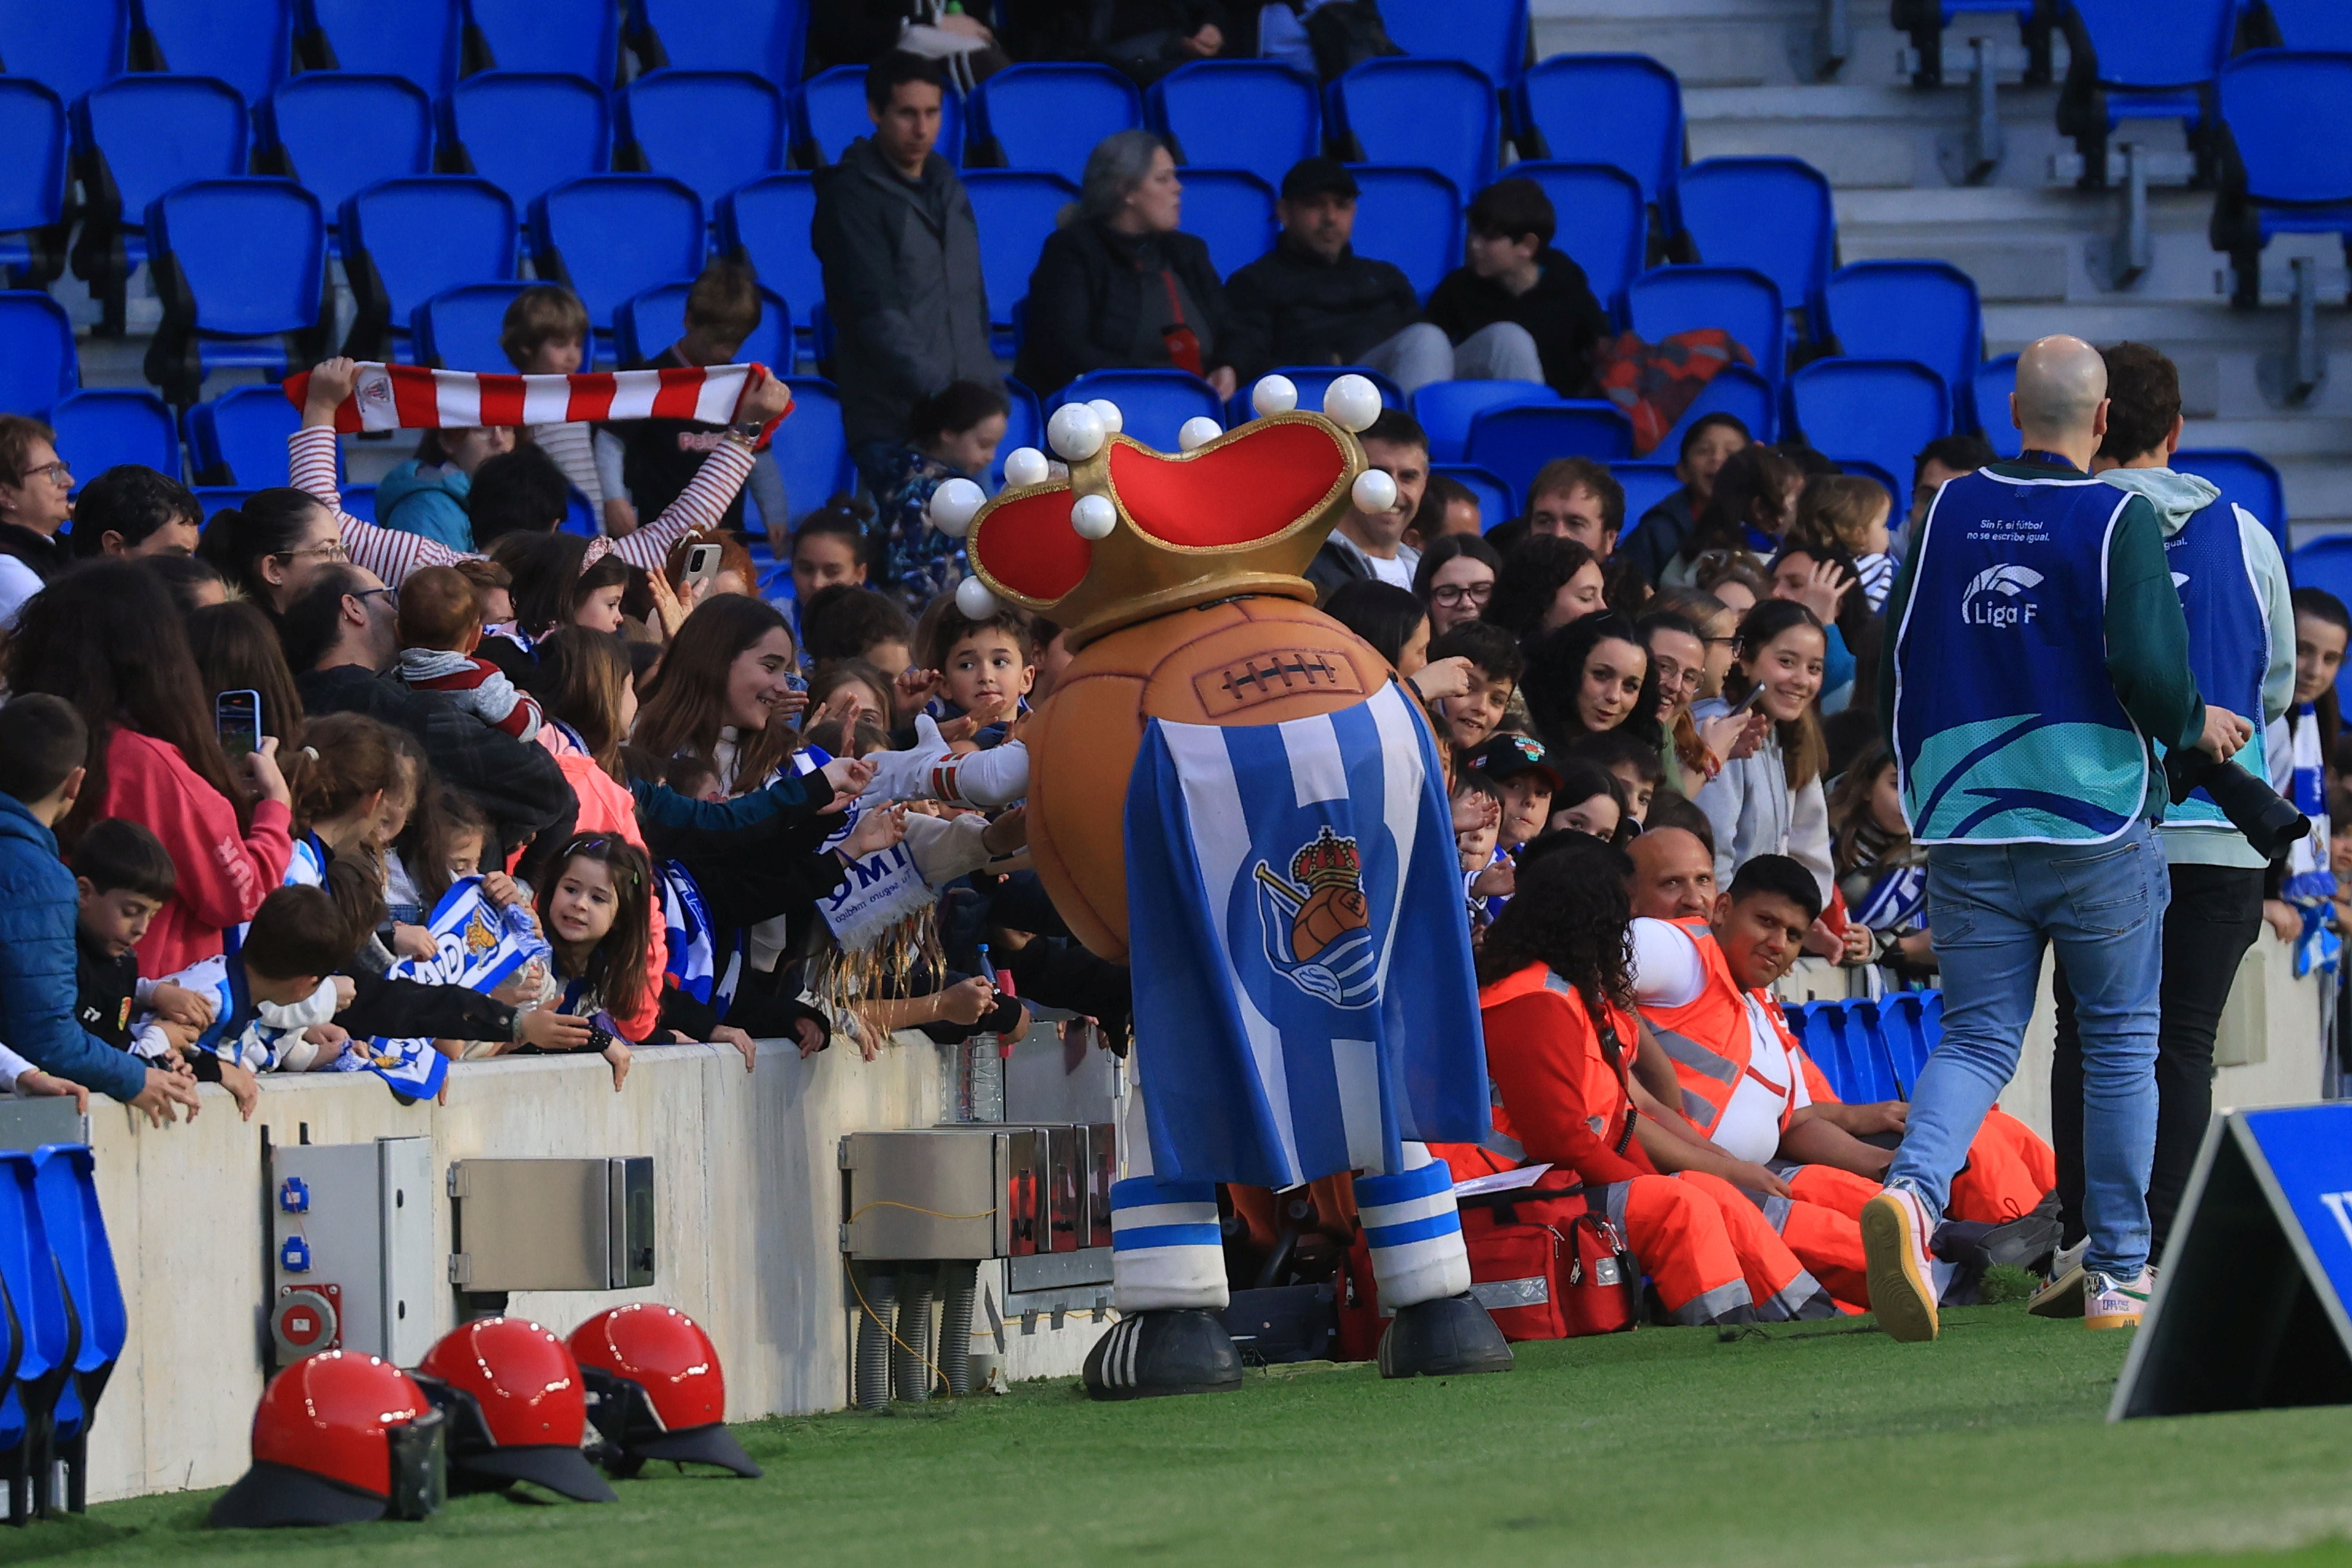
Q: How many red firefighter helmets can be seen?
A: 3